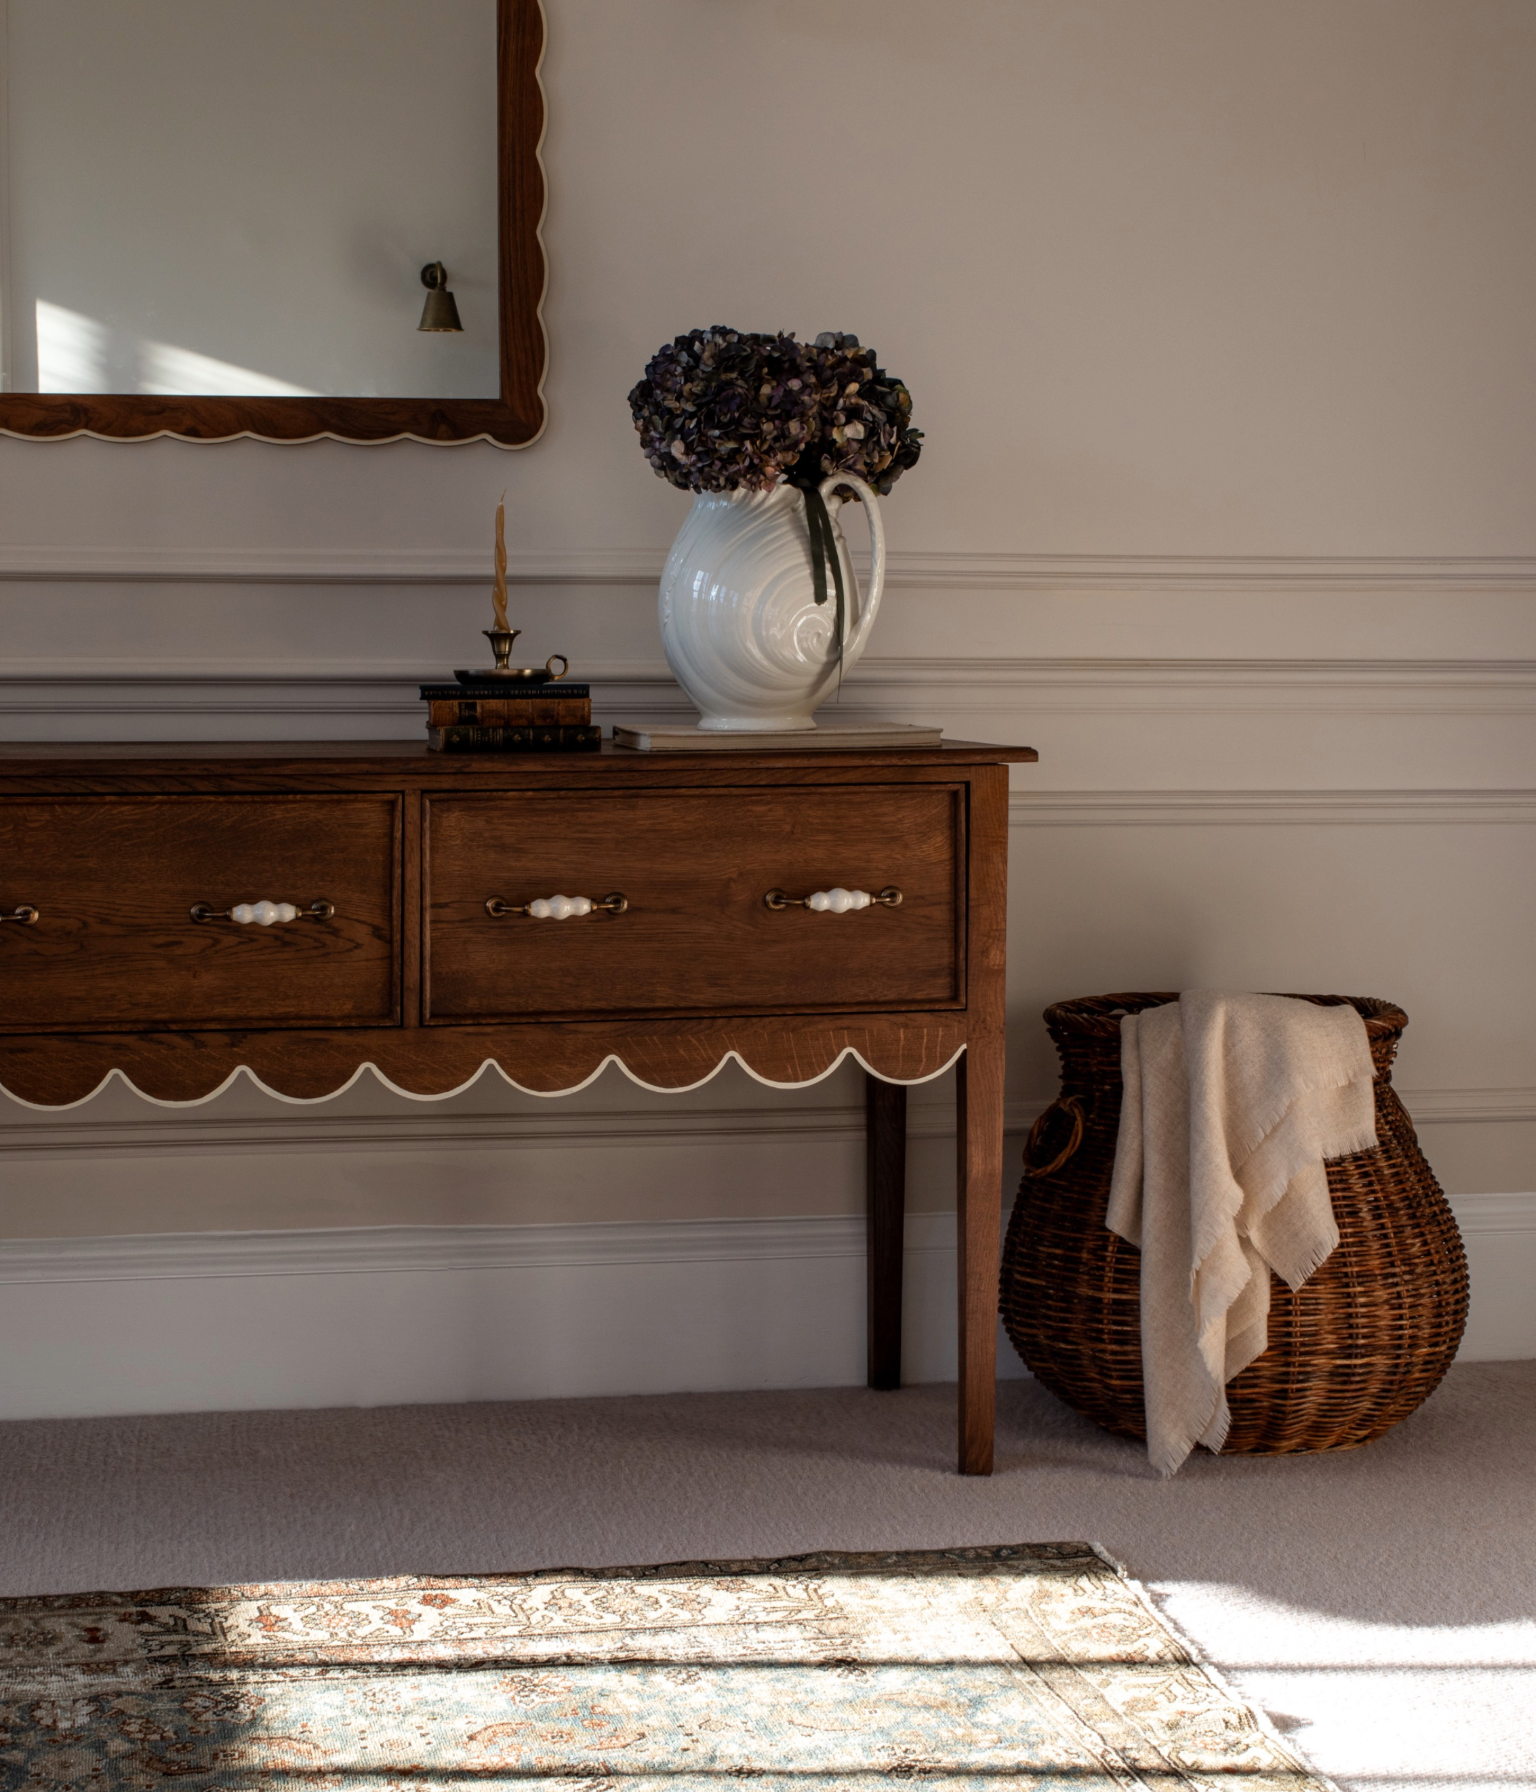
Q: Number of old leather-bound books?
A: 3